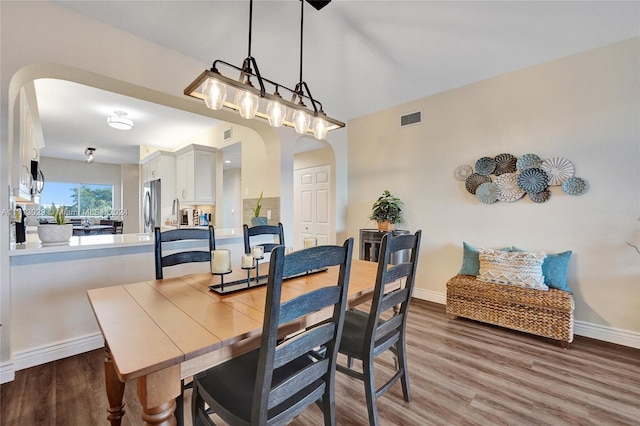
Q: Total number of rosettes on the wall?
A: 11